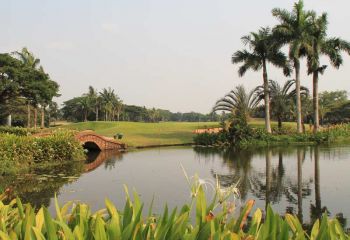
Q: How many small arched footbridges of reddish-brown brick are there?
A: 1